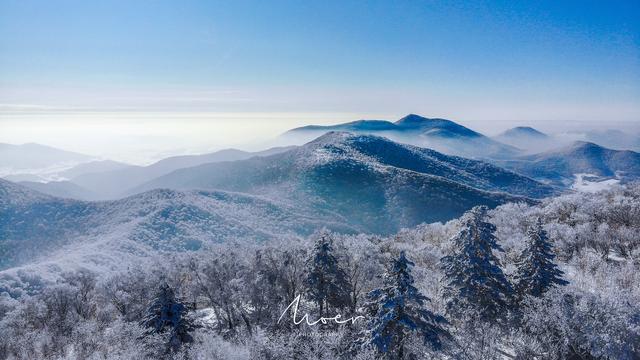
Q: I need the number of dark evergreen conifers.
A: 5